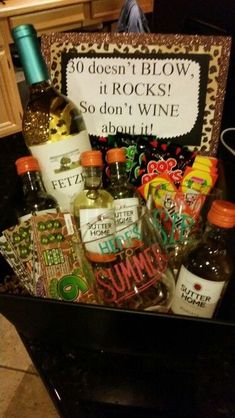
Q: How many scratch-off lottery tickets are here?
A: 3